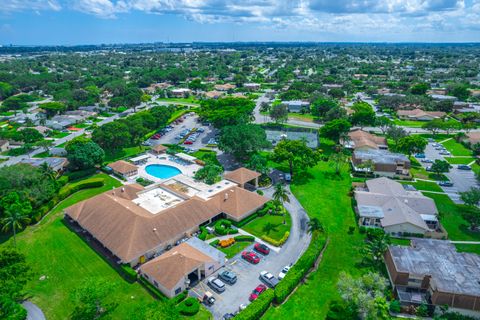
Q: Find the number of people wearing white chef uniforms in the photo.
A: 0